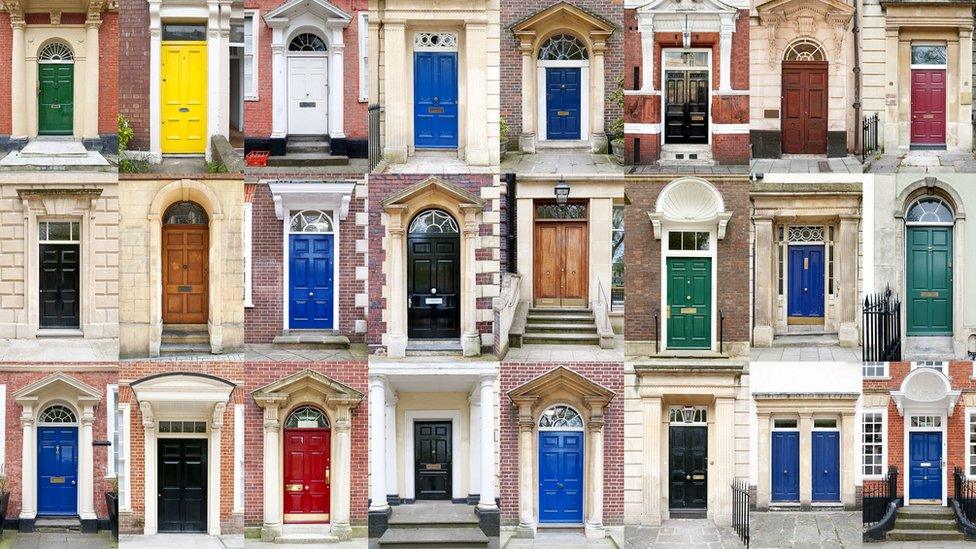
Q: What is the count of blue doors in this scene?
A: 9